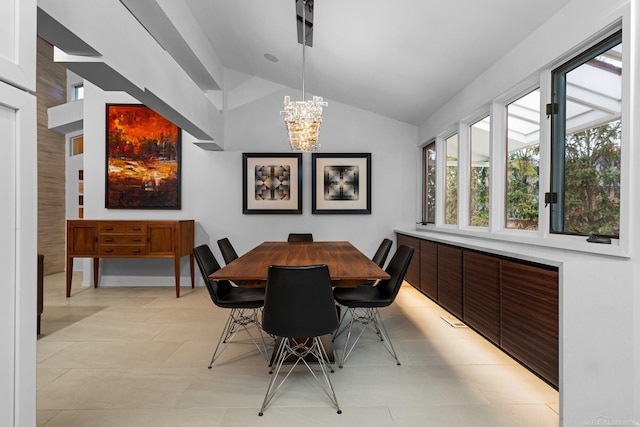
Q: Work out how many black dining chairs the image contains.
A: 6